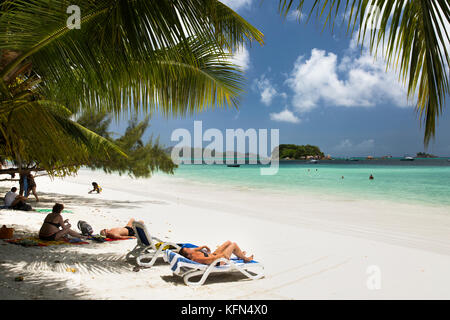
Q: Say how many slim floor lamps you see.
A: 0